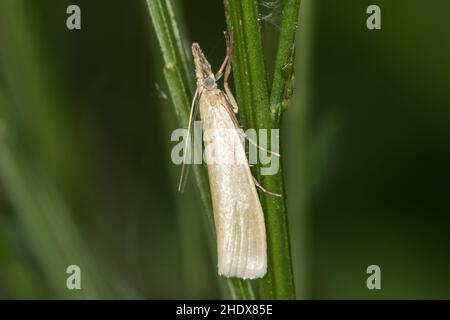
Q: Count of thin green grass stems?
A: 3